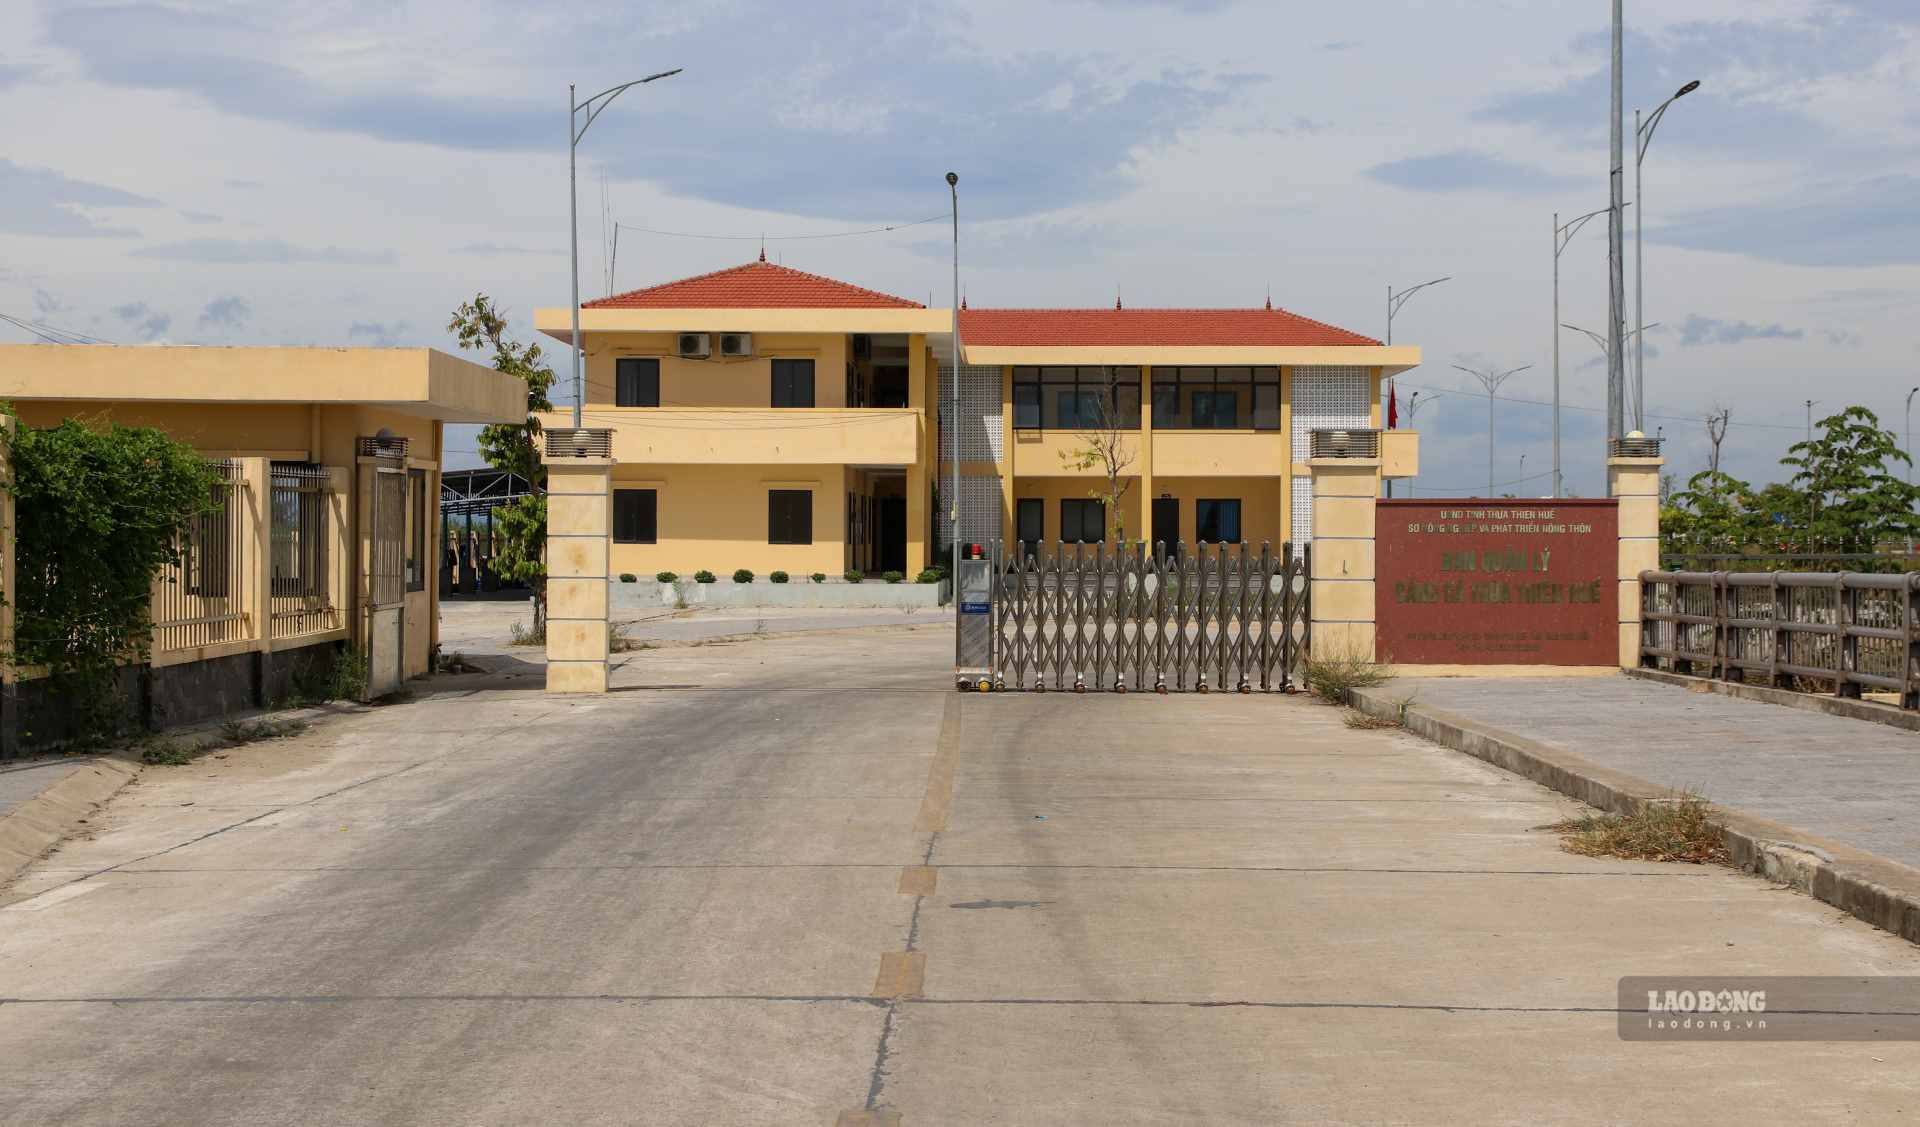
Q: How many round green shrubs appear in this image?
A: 9